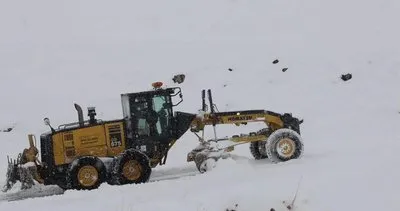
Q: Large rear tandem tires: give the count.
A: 2